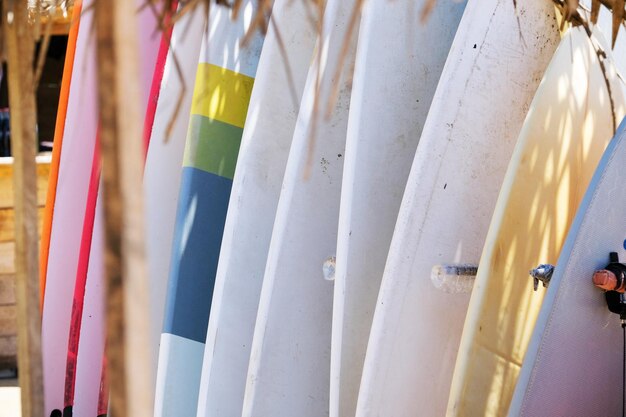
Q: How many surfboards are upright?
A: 10